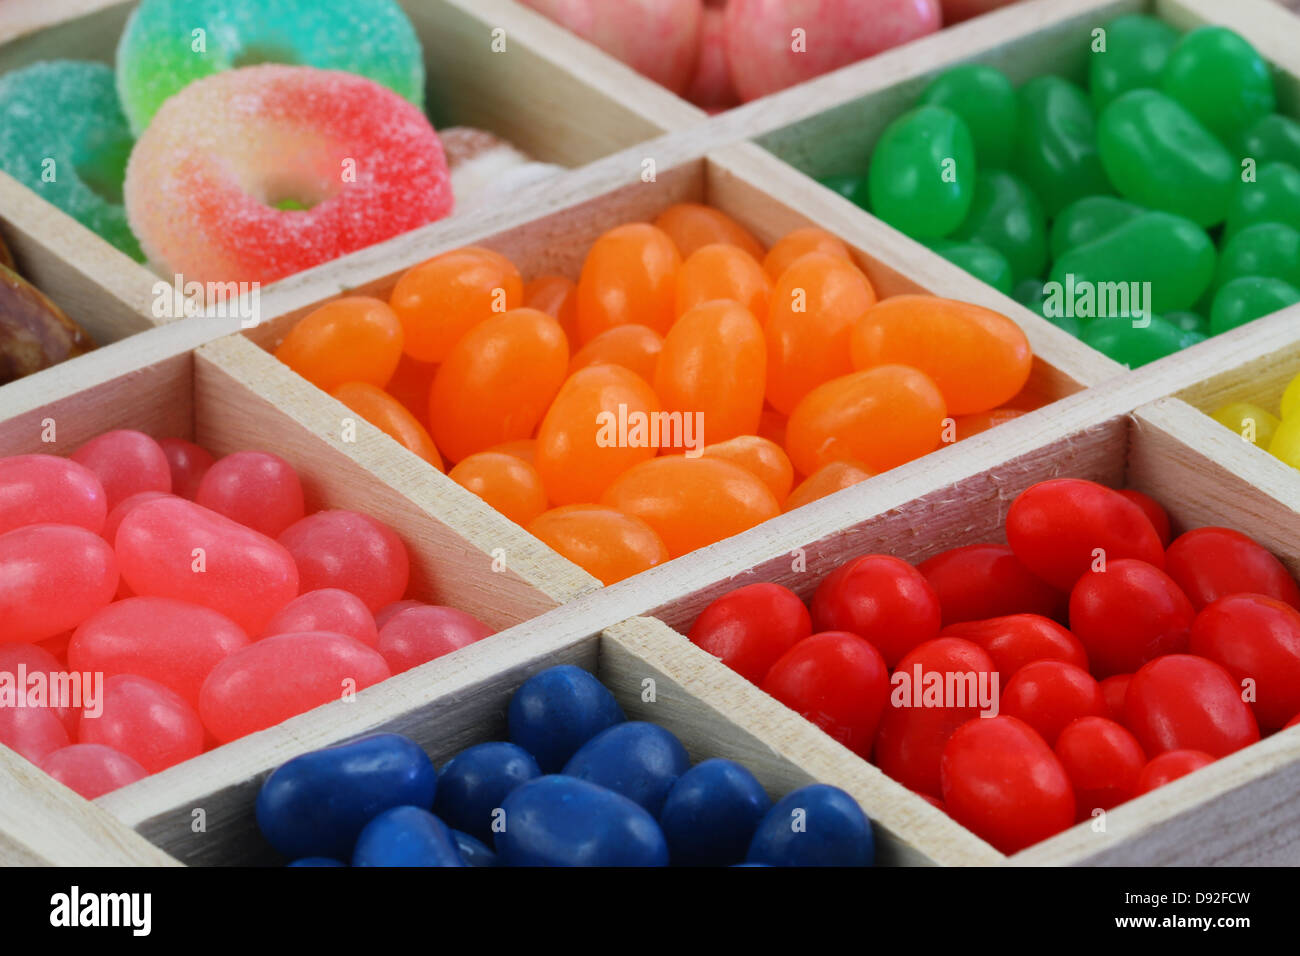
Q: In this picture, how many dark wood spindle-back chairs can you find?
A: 0